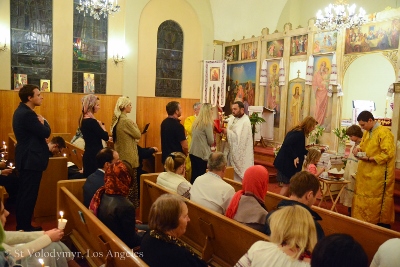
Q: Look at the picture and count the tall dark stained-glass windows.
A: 3